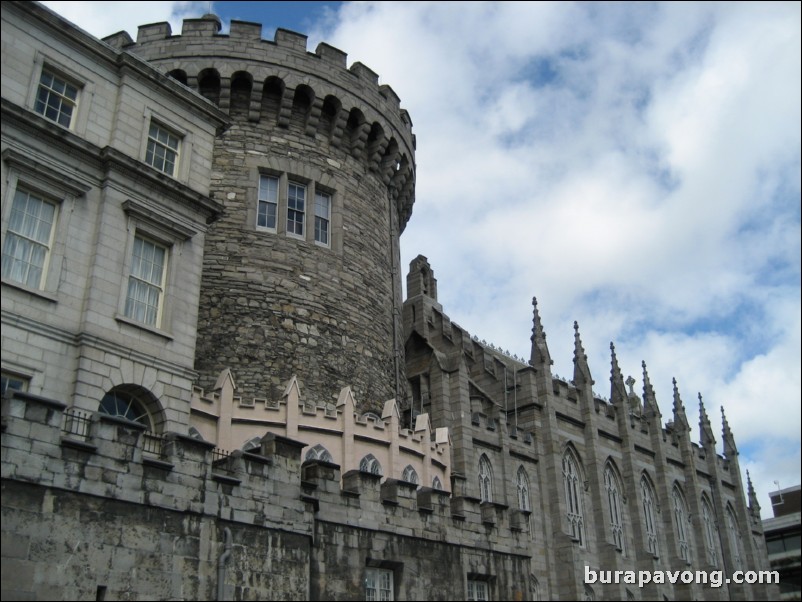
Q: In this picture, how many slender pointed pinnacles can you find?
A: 8